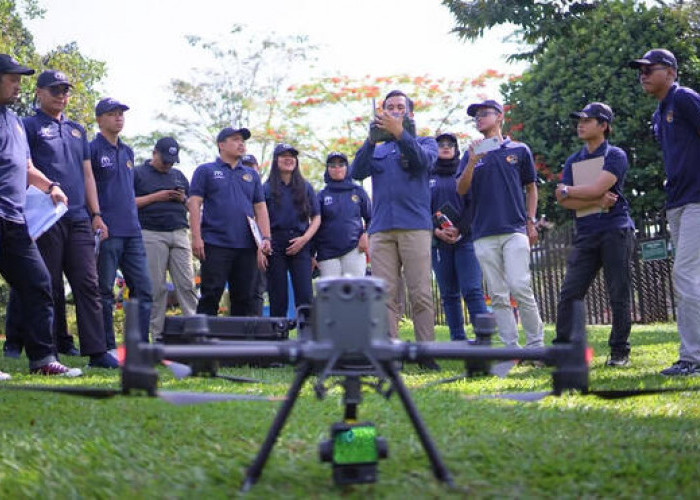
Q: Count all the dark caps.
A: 12